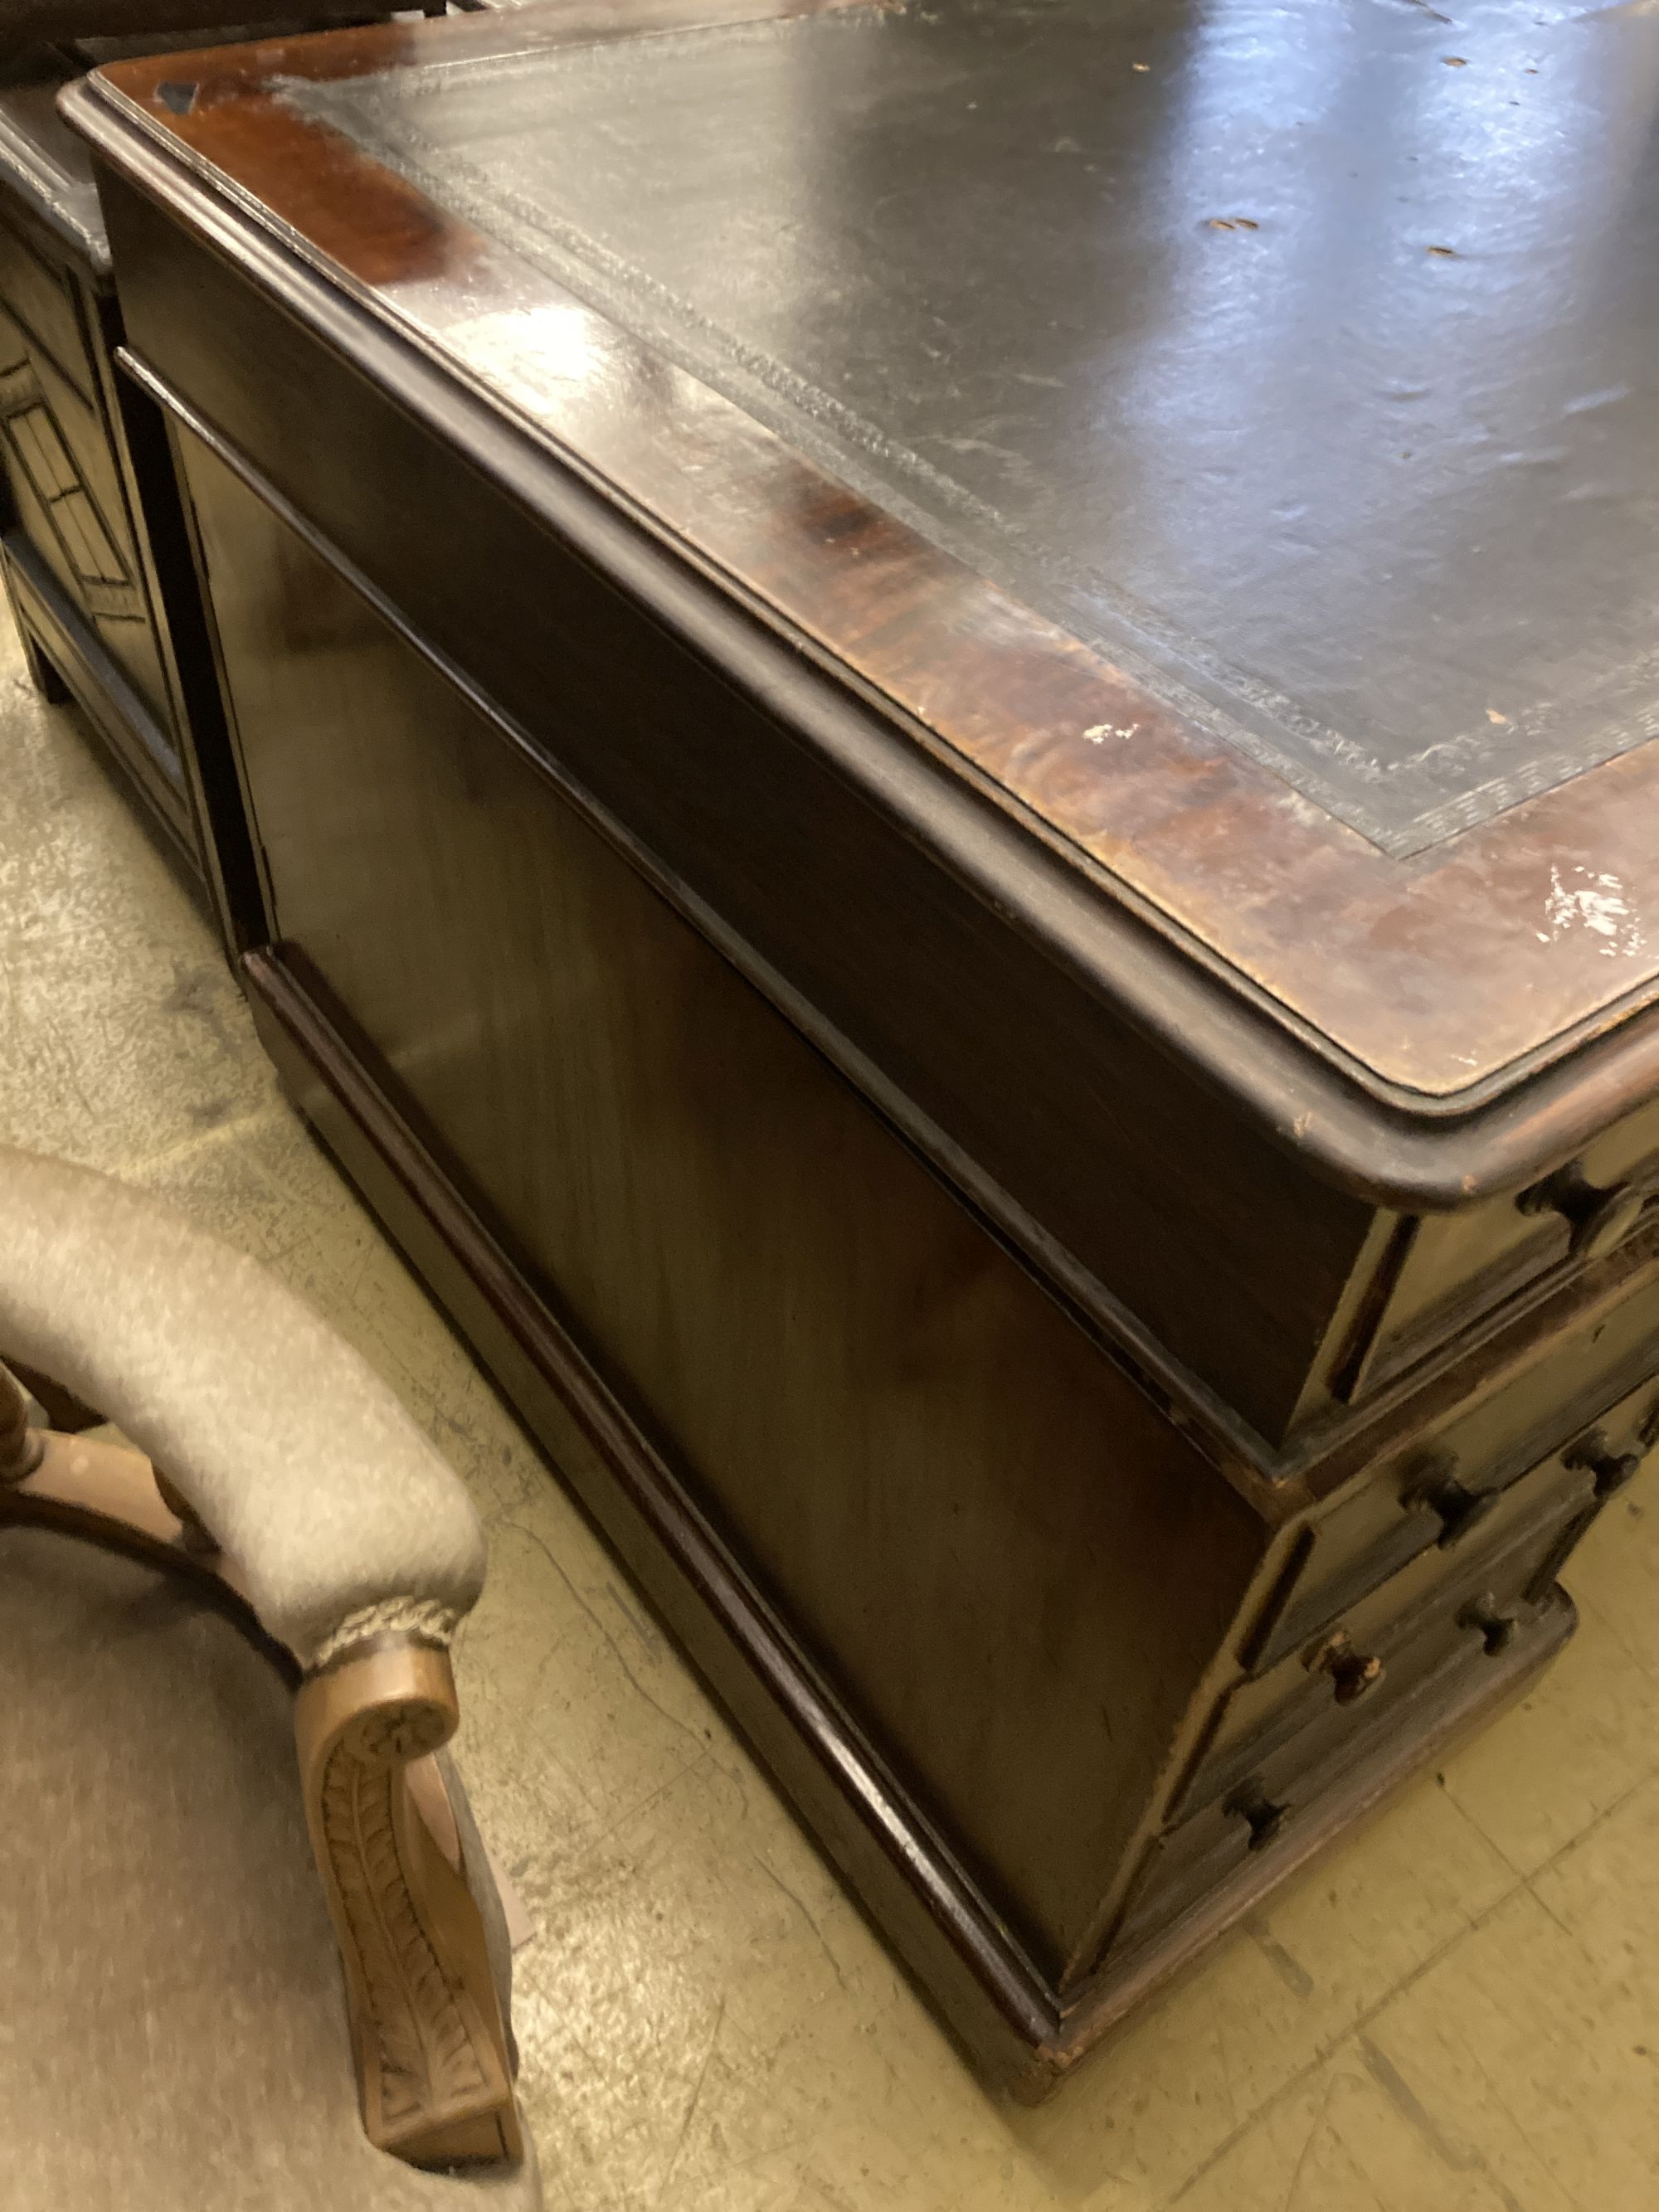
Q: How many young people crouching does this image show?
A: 0